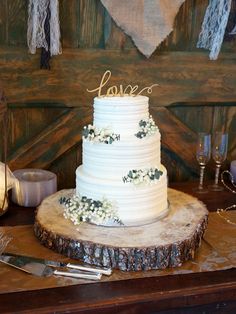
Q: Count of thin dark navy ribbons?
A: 1